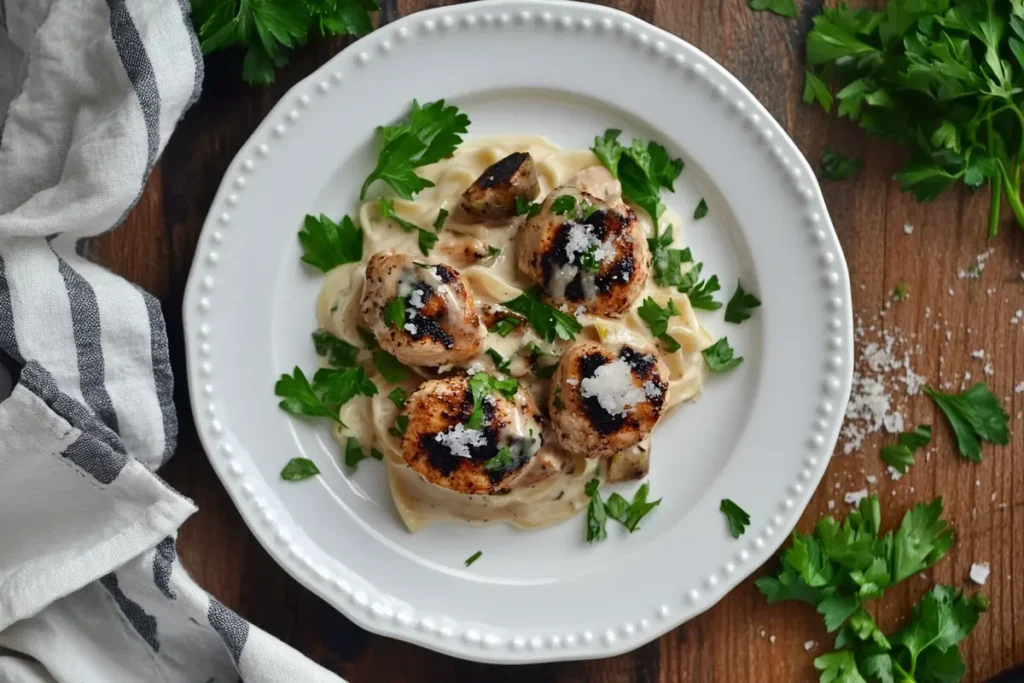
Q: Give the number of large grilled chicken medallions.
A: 4